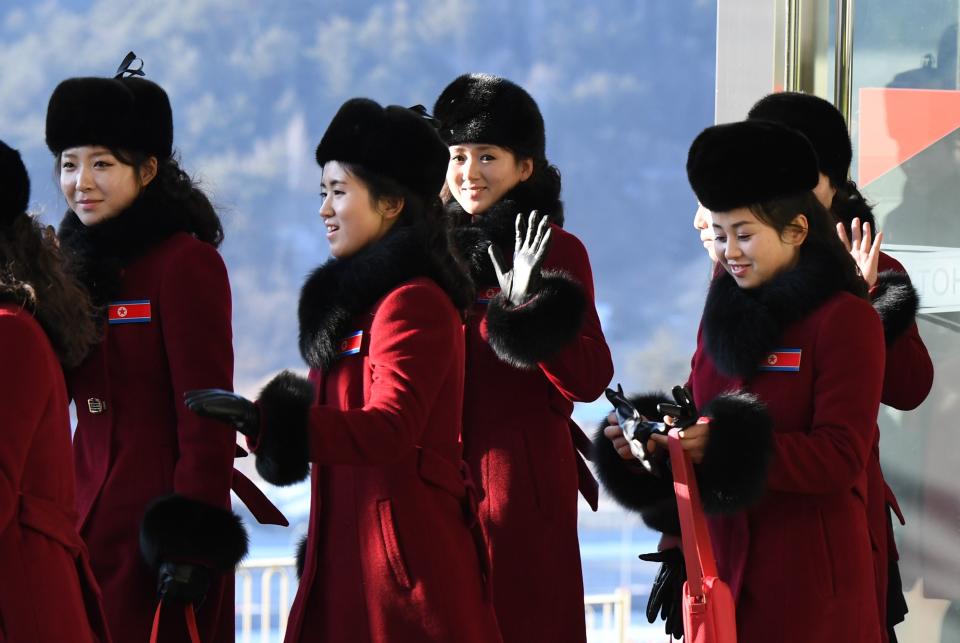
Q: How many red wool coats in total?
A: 6